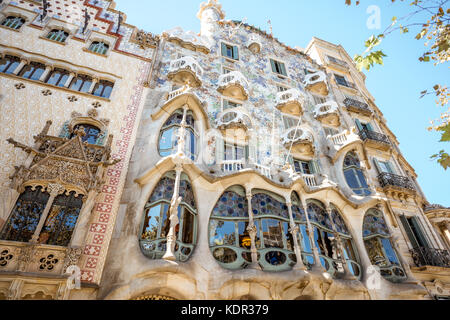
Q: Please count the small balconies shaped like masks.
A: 7